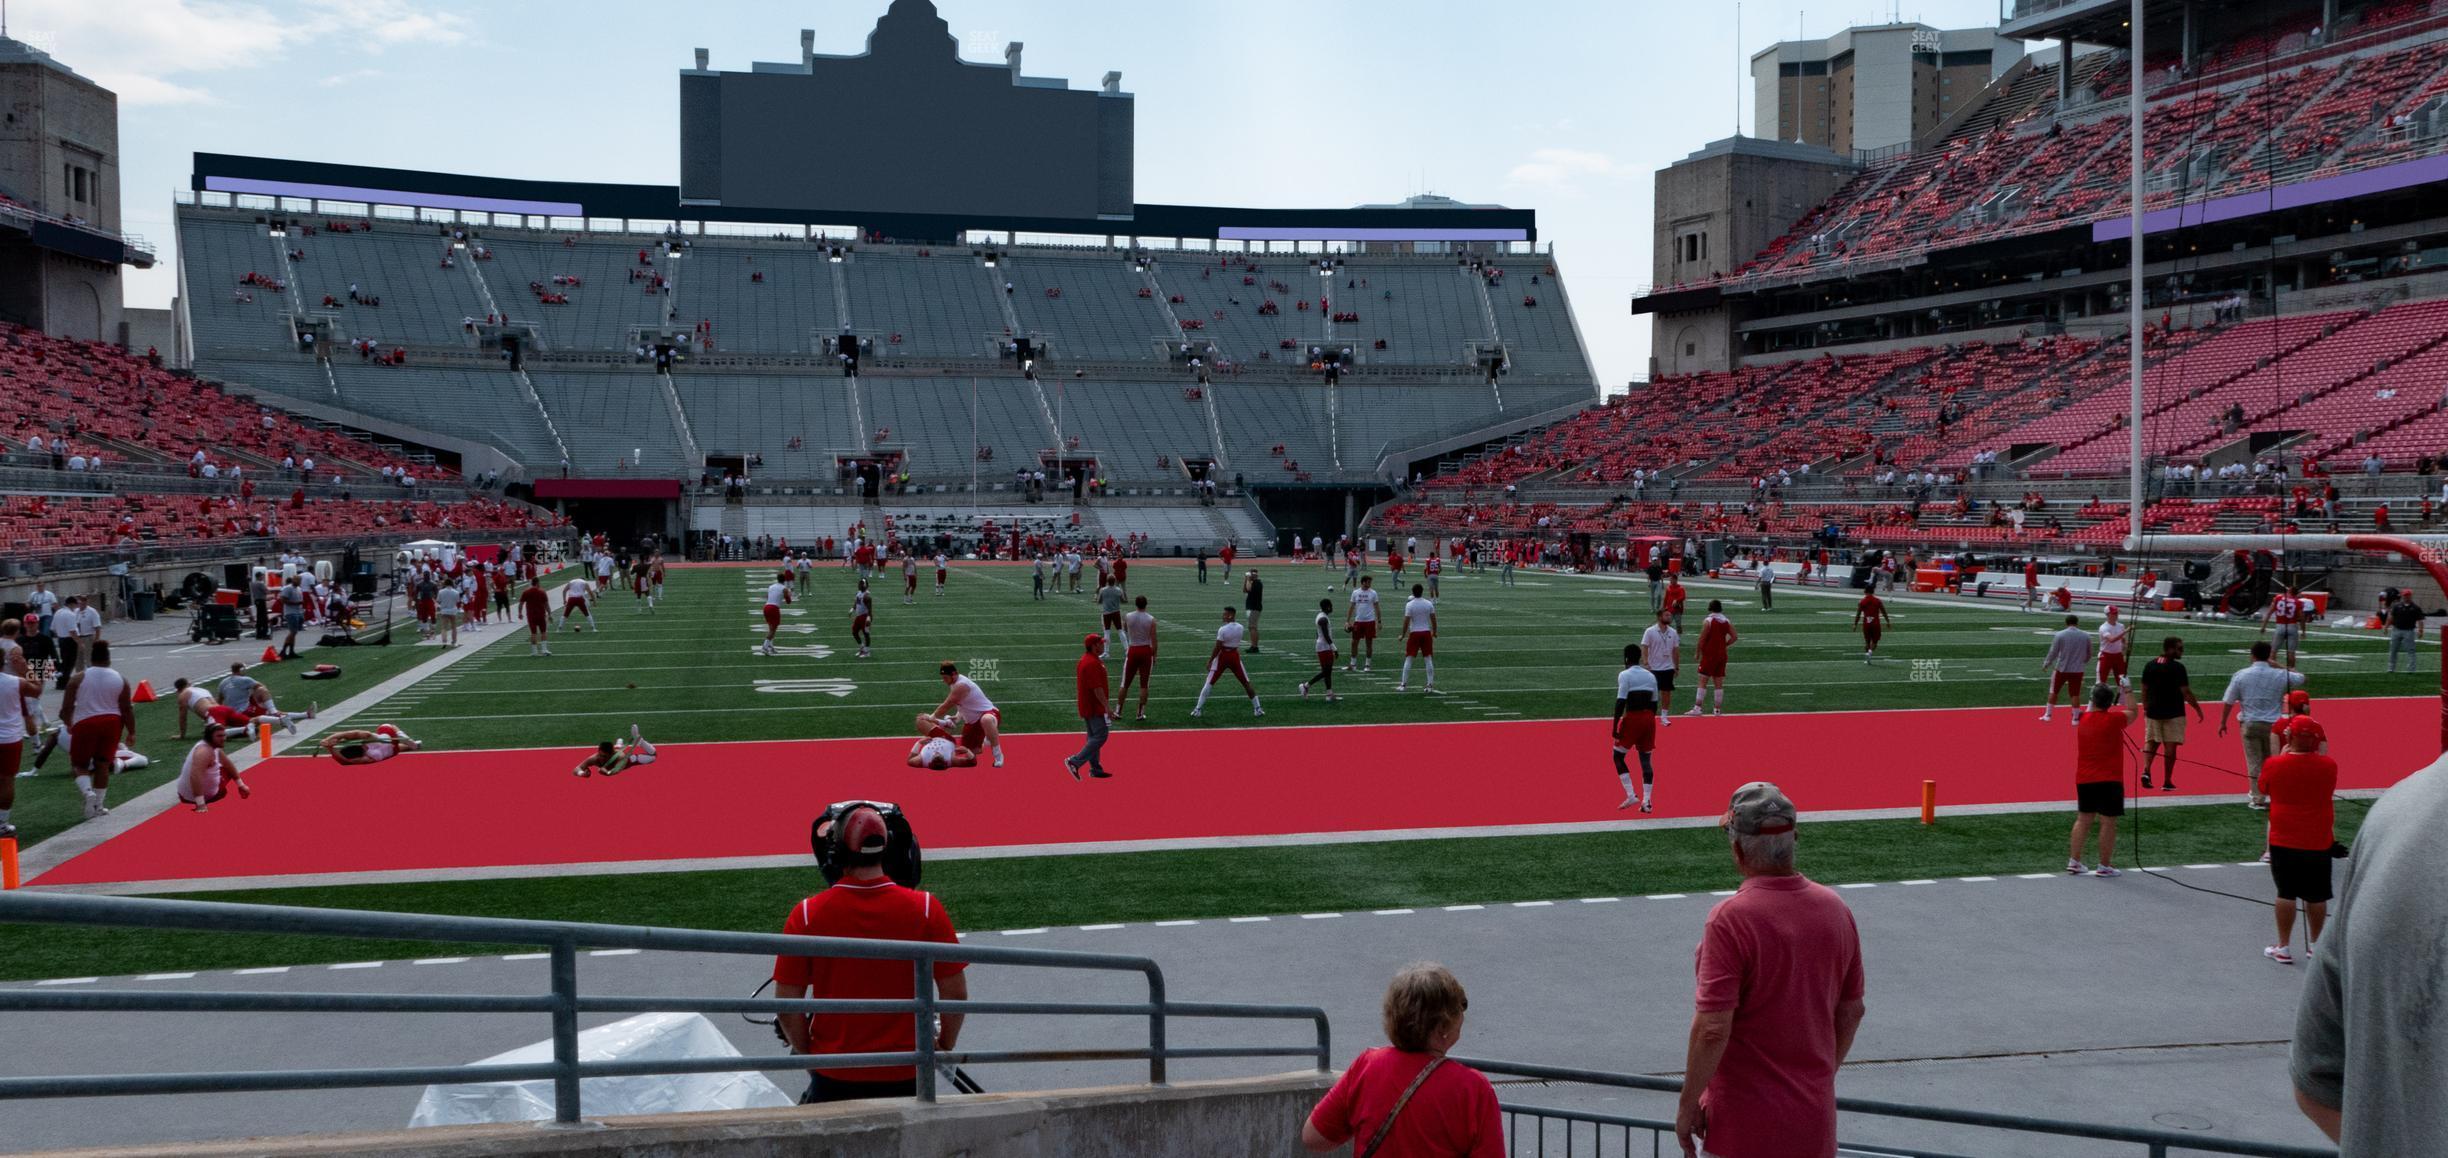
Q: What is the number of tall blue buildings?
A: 0